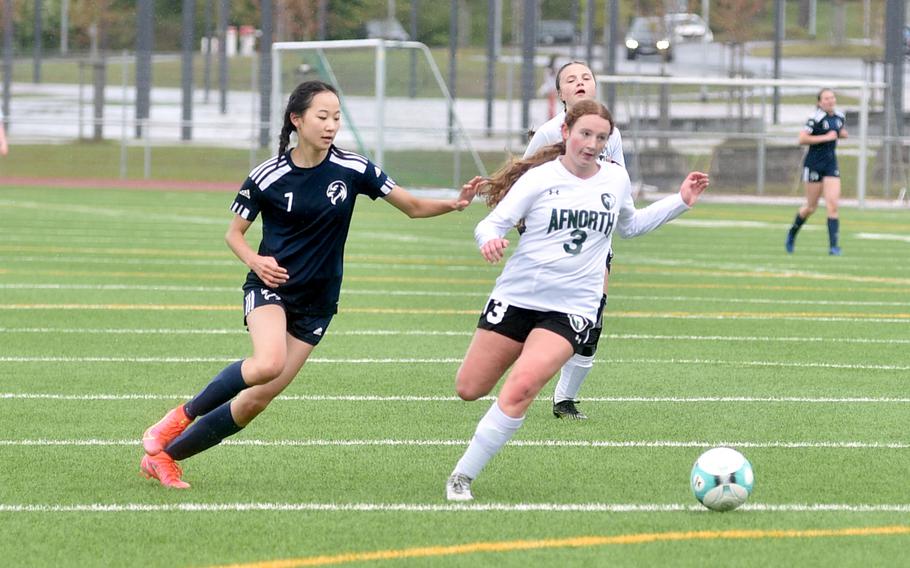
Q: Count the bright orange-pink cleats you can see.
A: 2